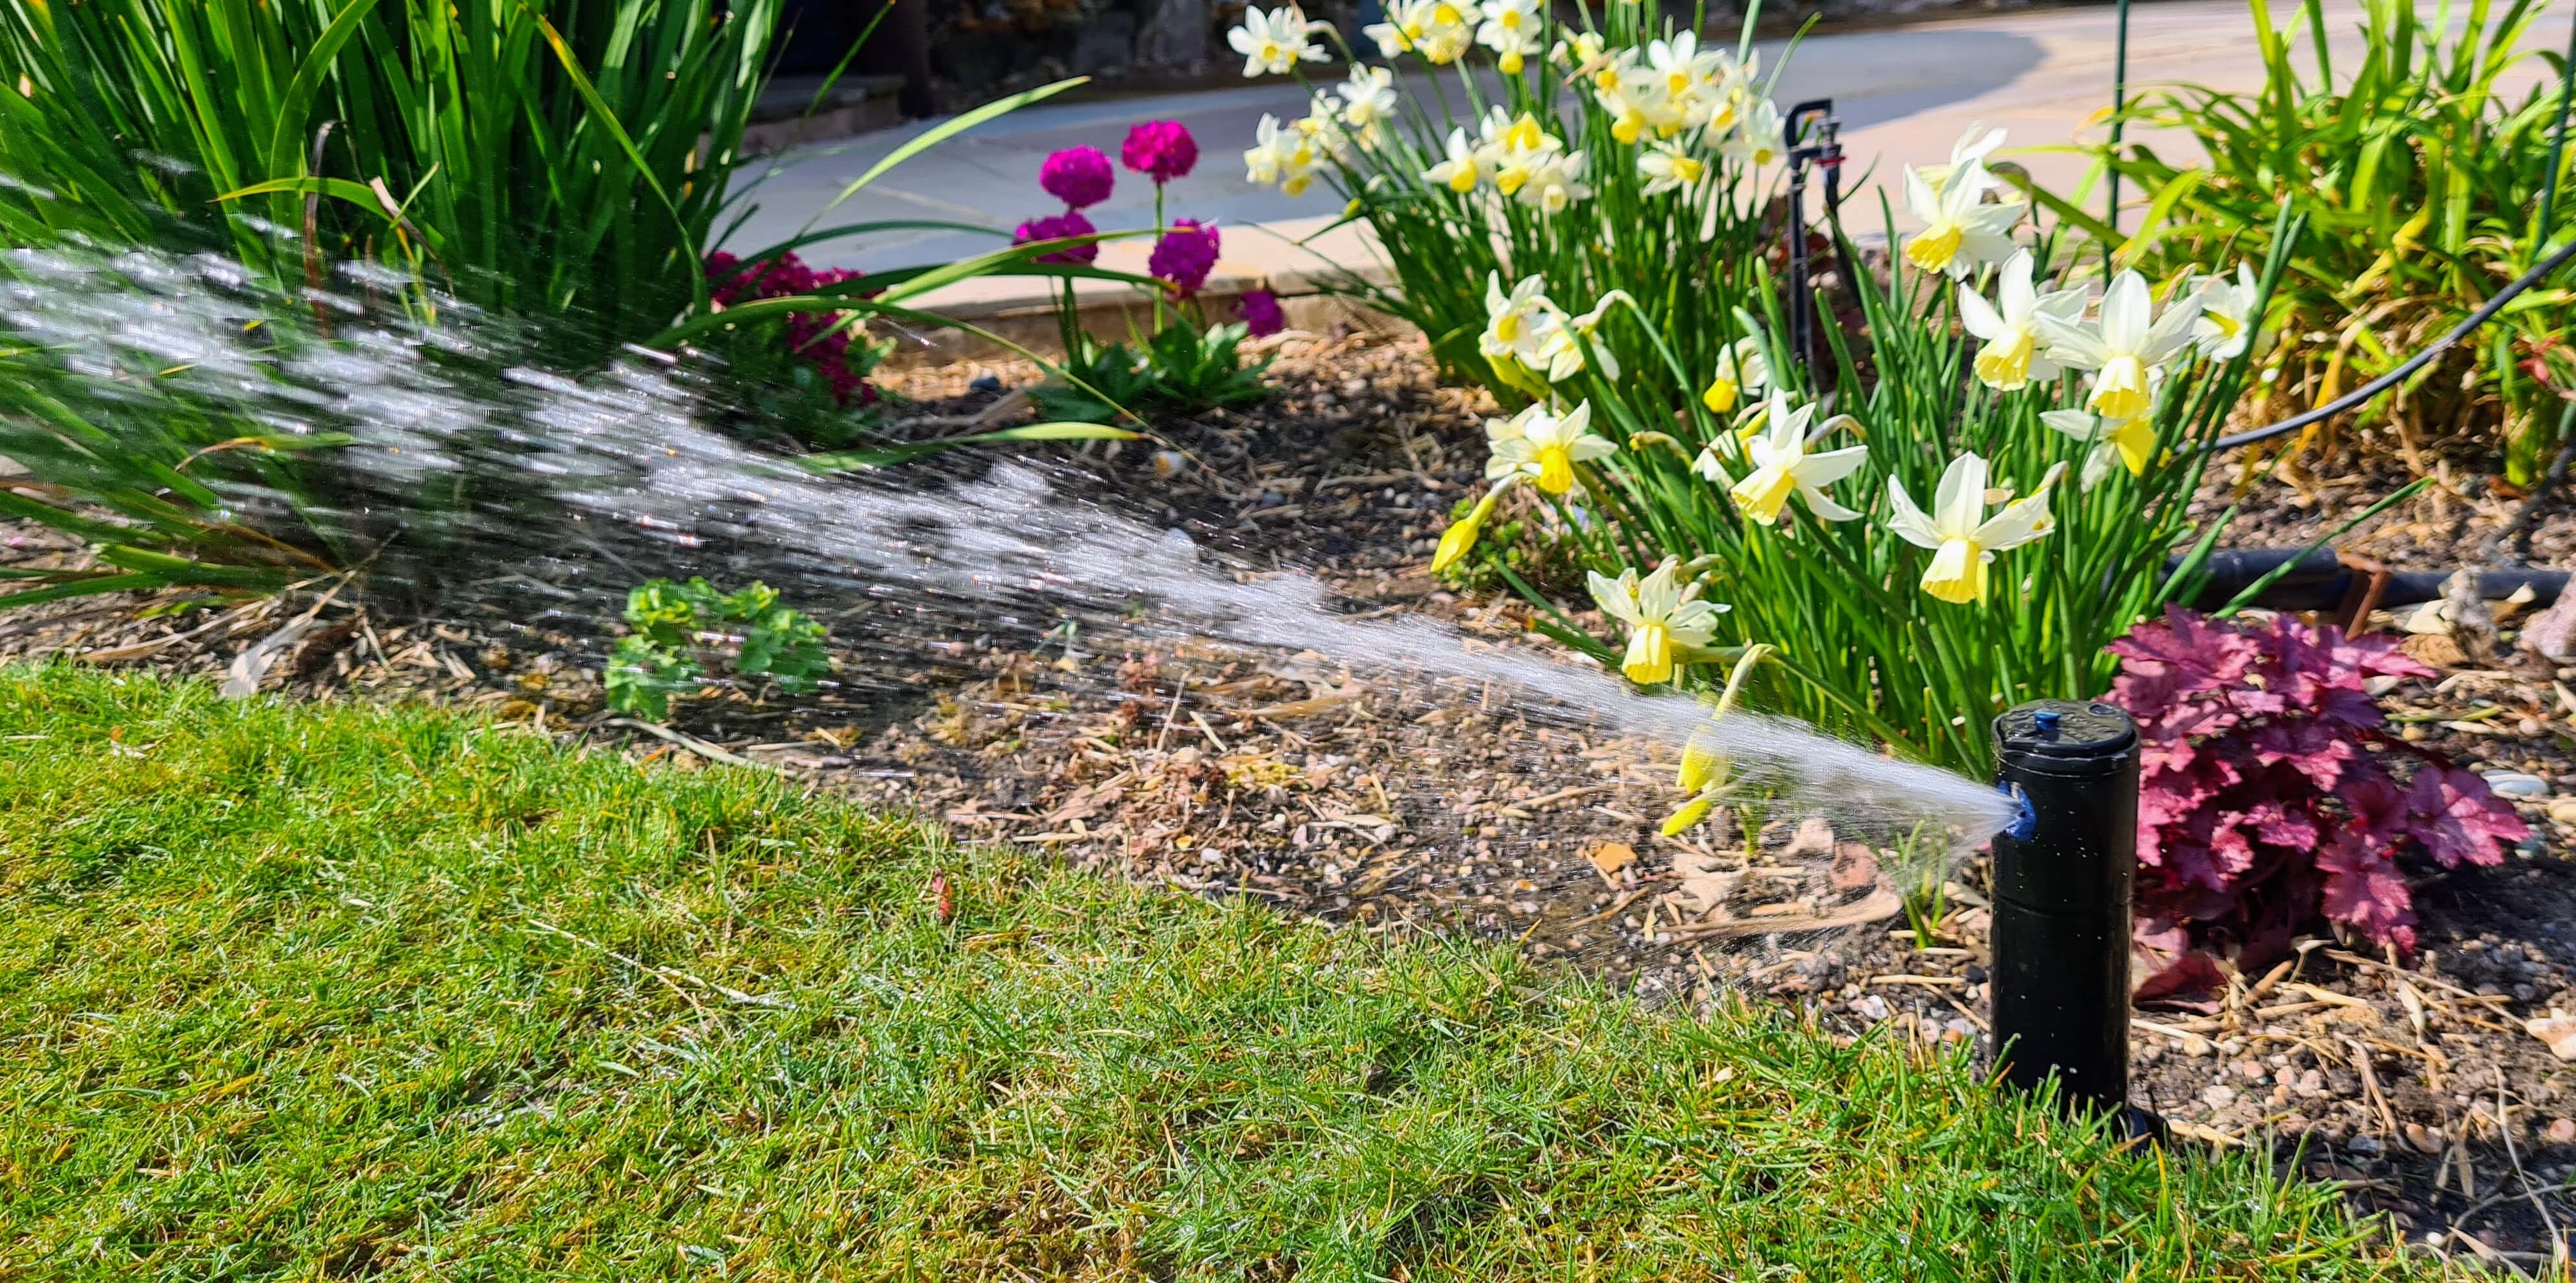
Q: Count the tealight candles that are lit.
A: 0